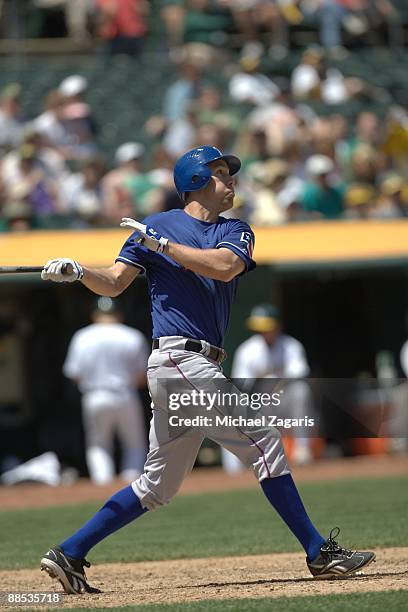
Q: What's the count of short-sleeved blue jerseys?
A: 1